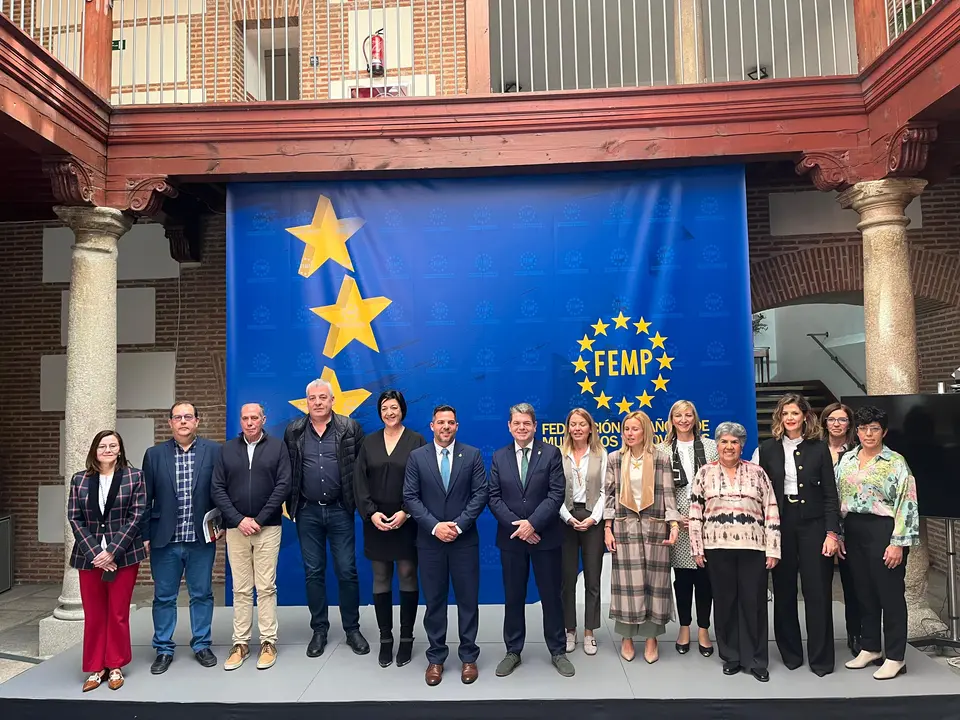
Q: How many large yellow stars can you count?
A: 3